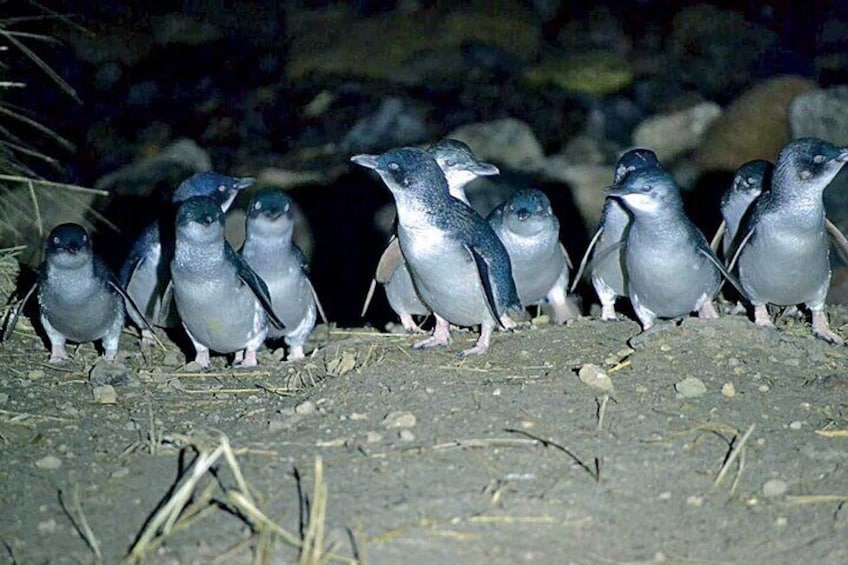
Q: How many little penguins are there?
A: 11